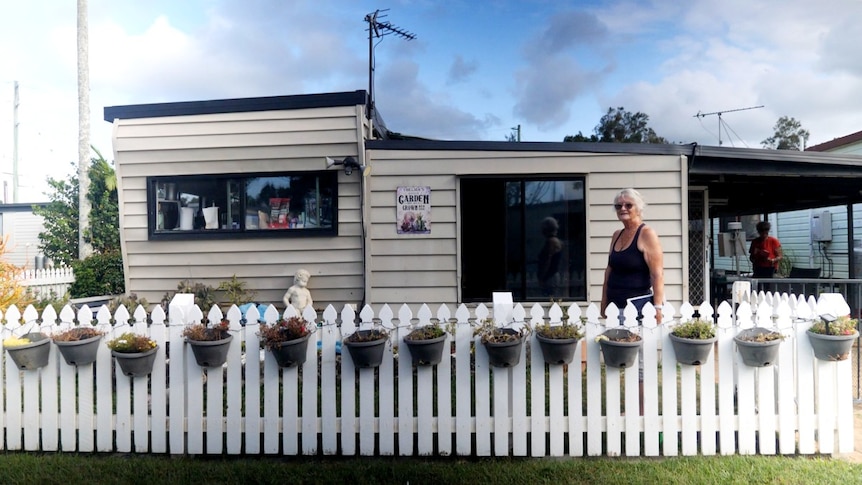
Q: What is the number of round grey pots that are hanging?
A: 13